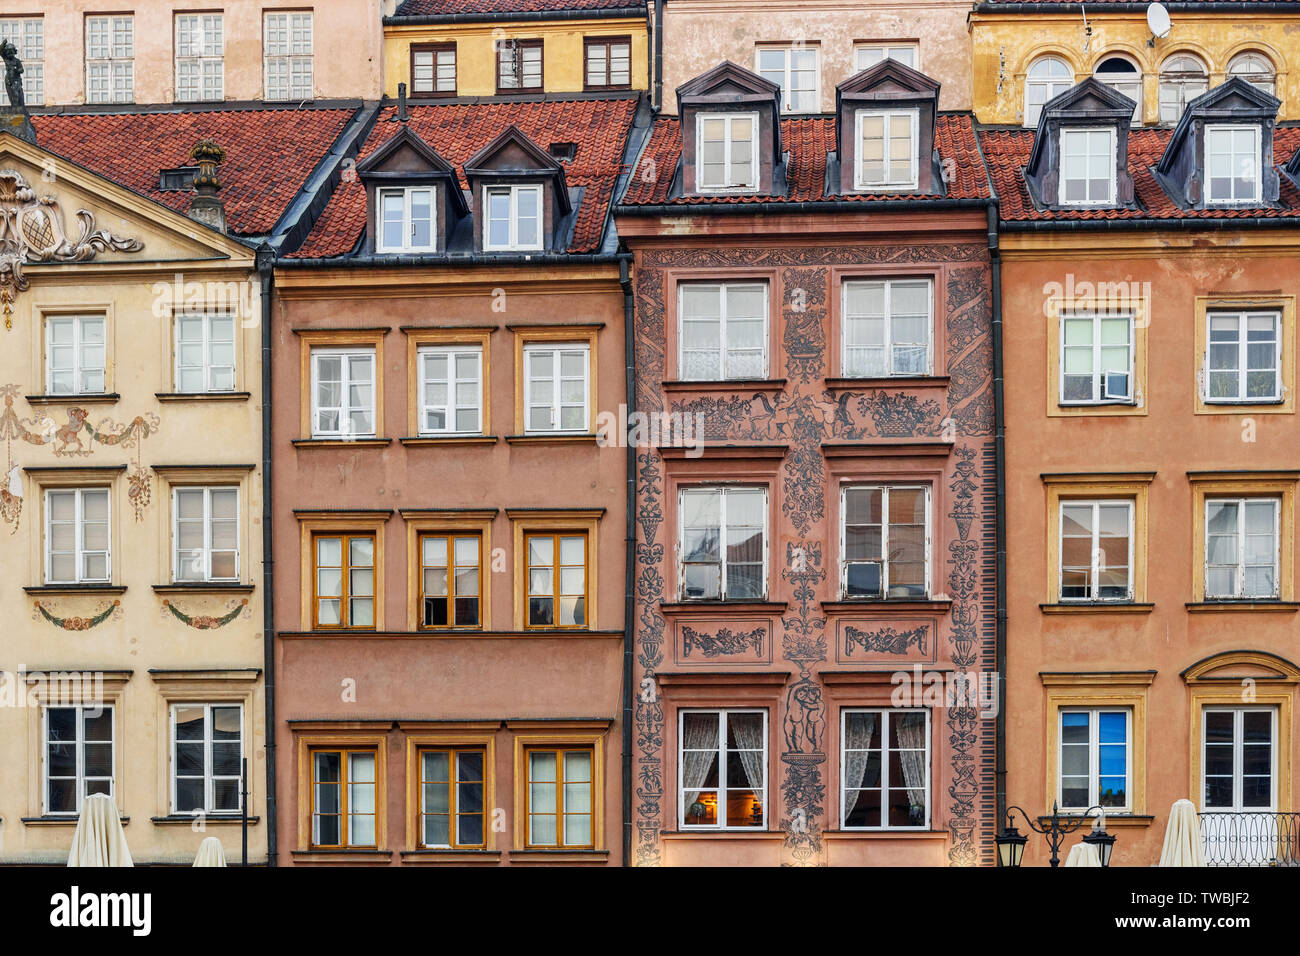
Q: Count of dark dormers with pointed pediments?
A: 6